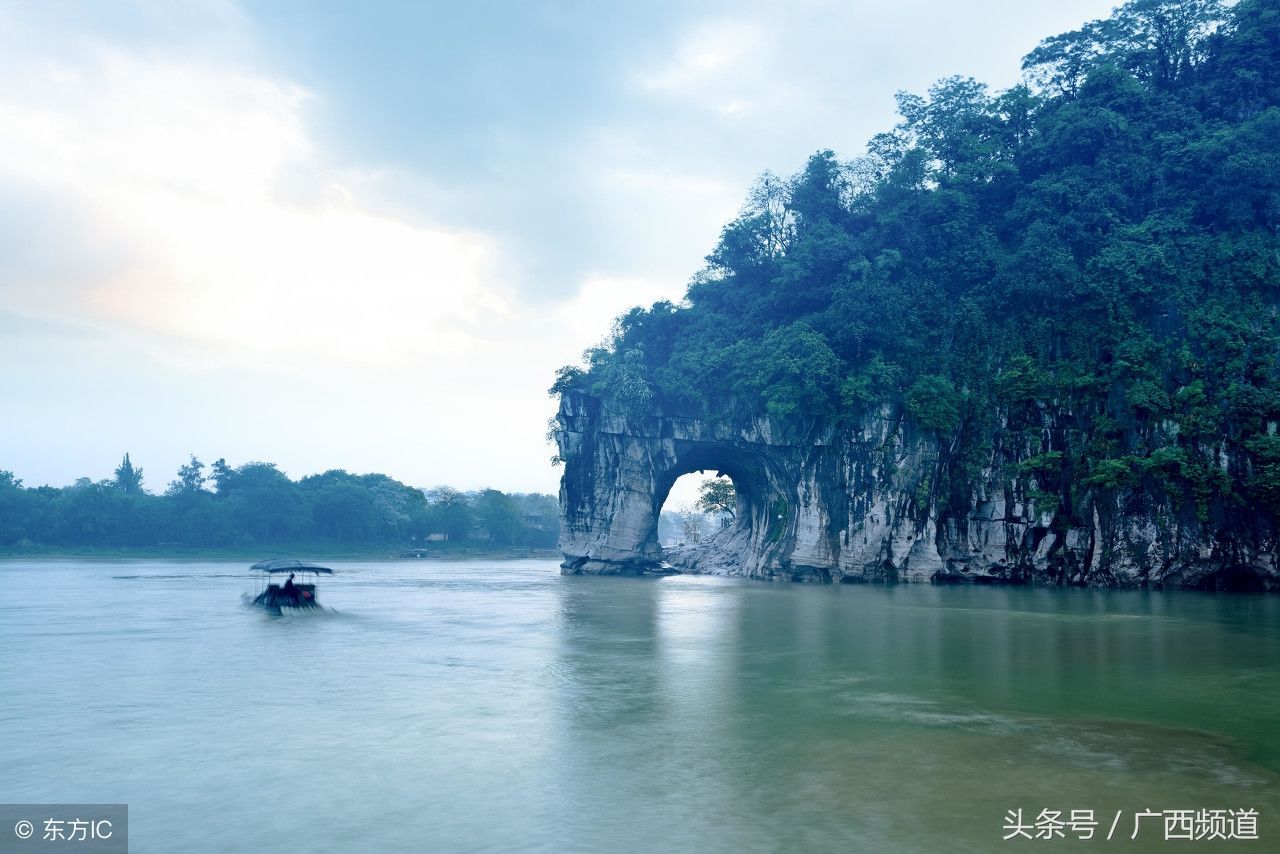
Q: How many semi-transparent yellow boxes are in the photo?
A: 0